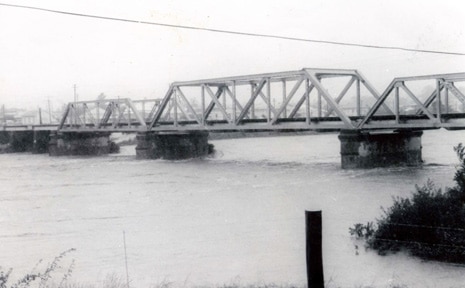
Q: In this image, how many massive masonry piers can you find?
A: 3